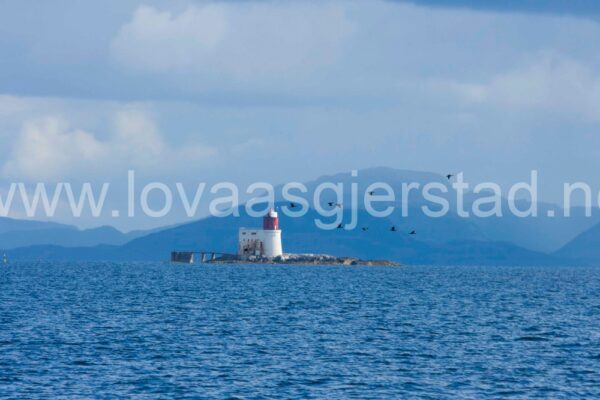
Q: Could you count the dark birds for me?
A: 9